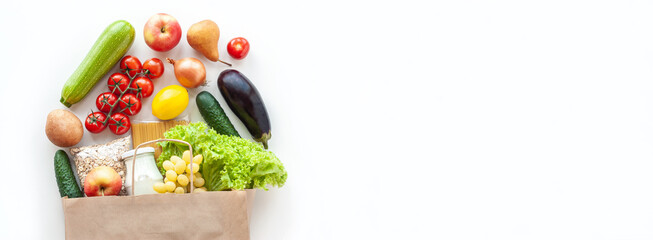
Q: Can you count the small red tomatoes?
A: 9